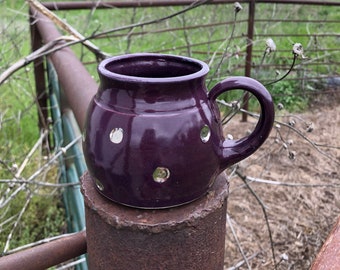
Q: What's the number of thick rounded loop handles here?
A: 1